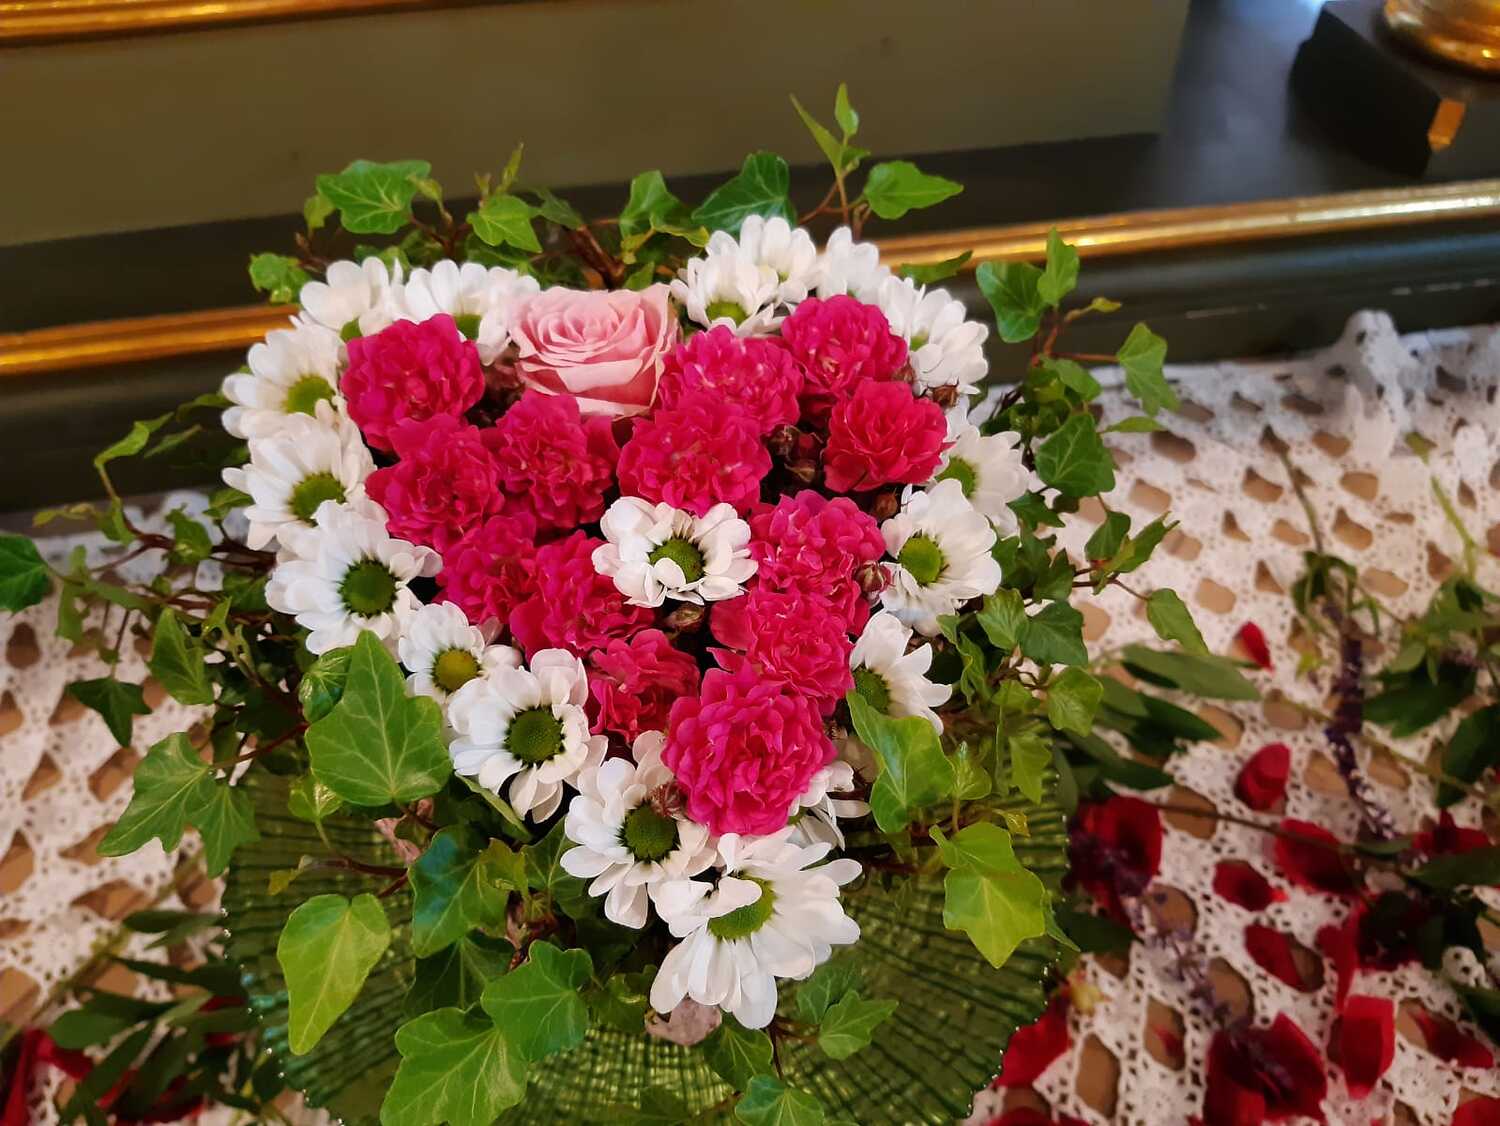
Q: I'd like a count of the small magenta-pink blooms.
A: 13